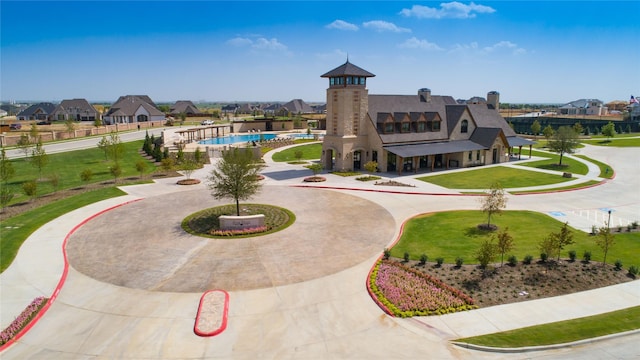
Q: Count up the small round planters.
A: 3